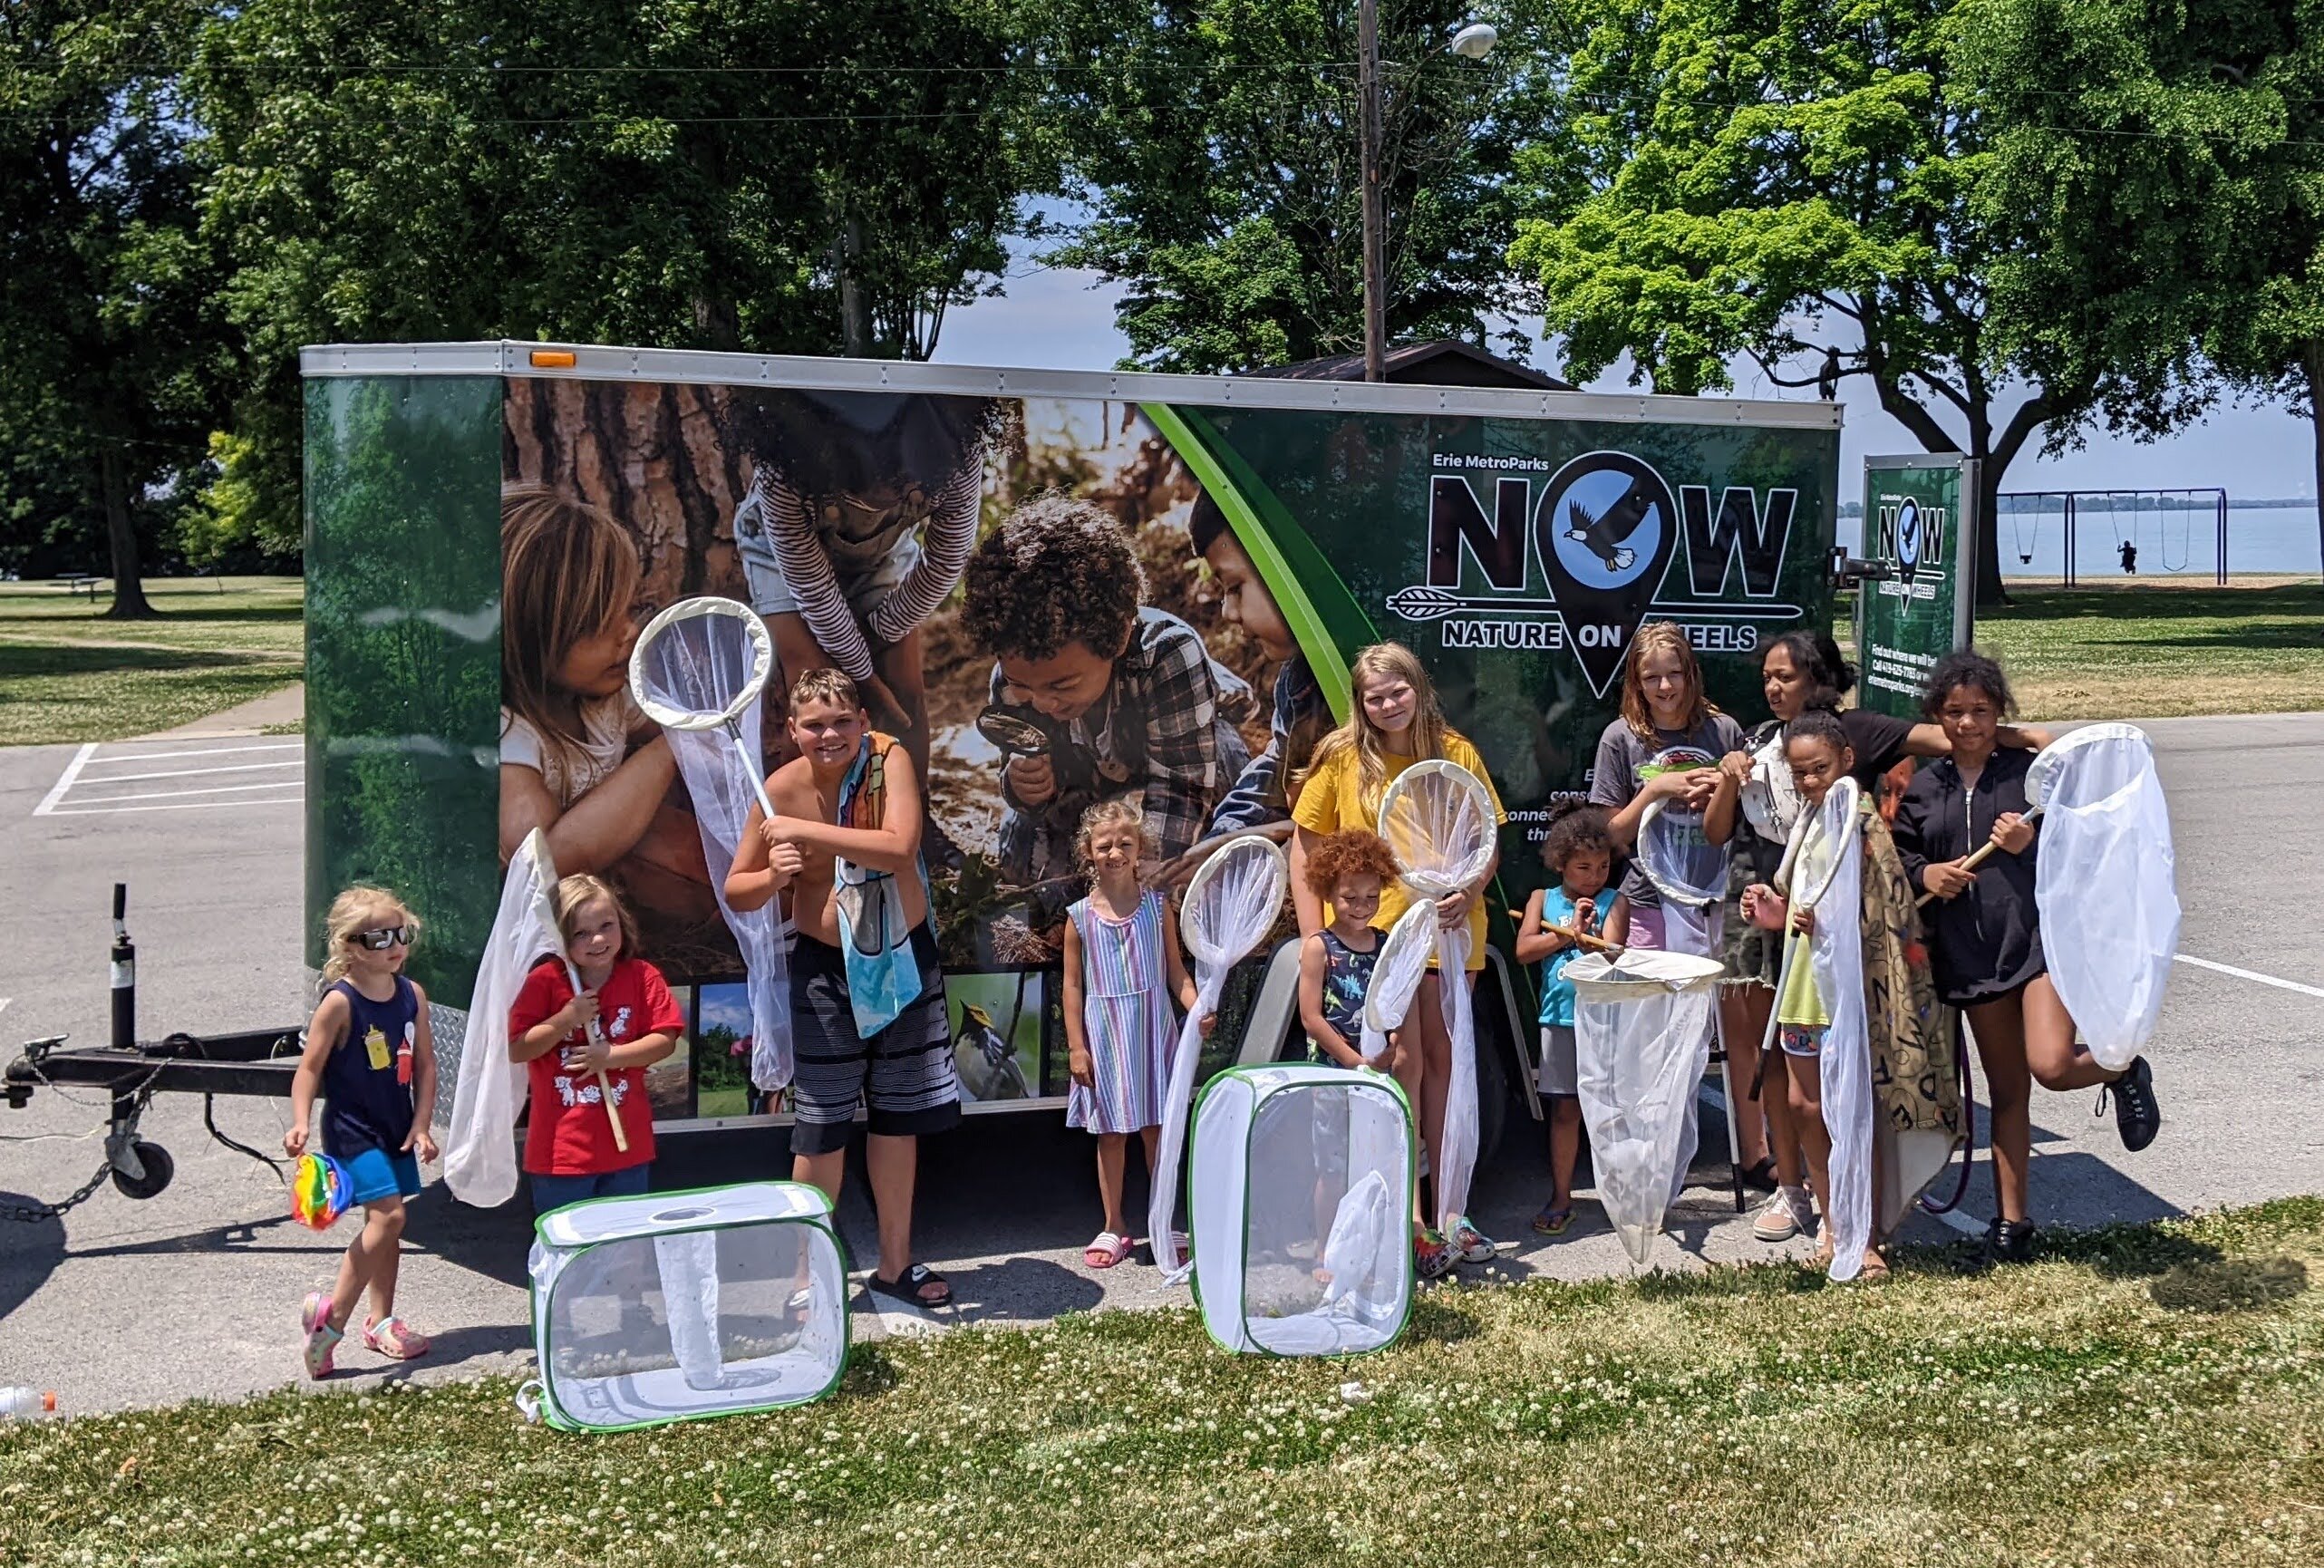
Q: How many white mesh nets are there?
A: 9